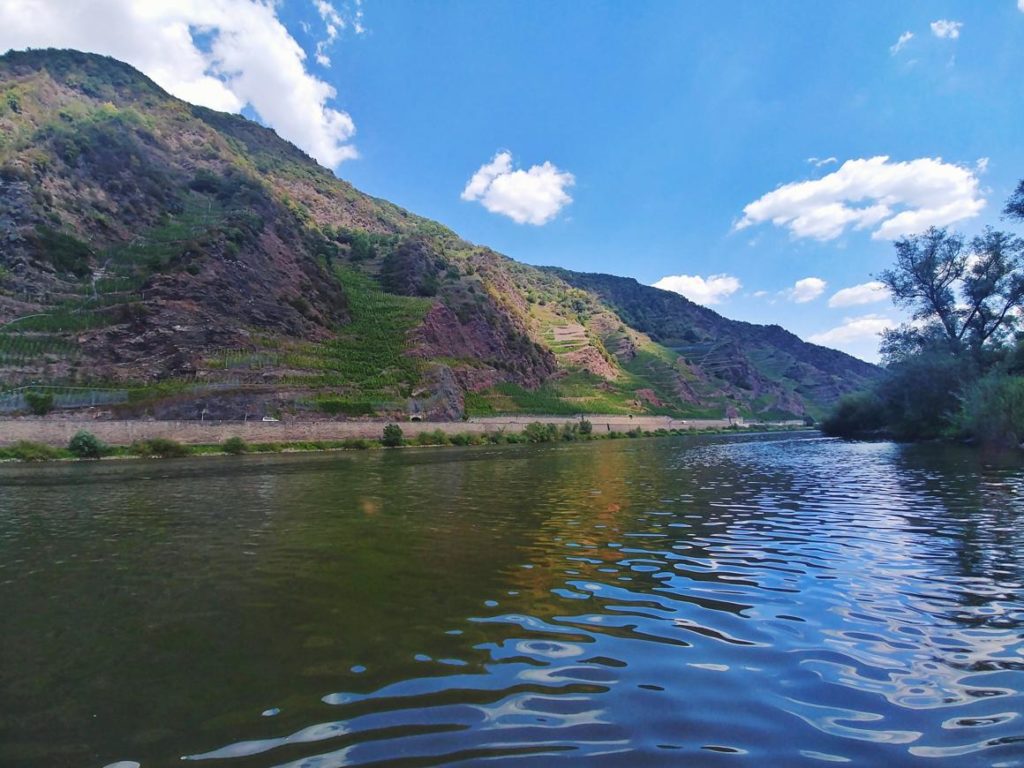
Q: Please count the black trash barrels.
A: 0